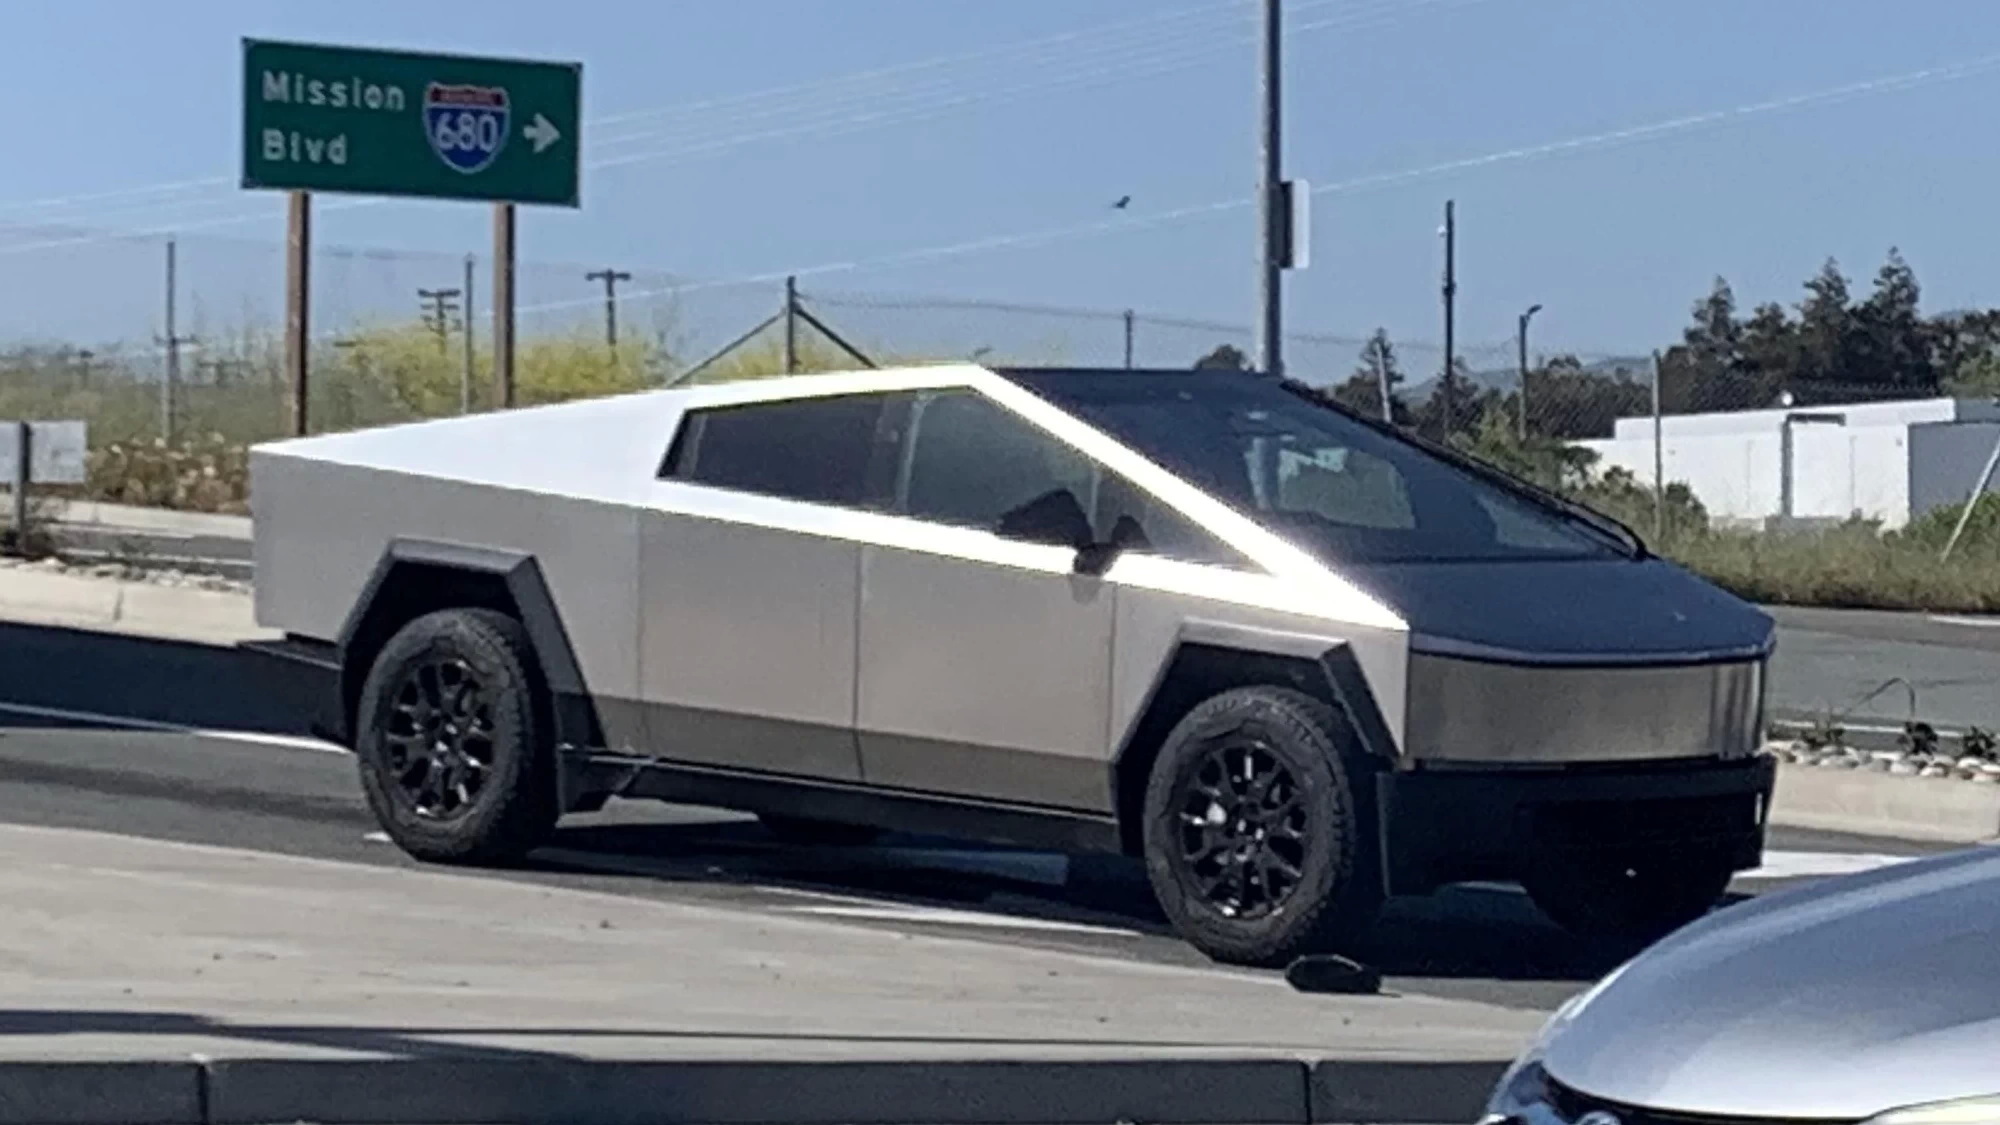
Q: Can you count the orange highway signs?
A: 0